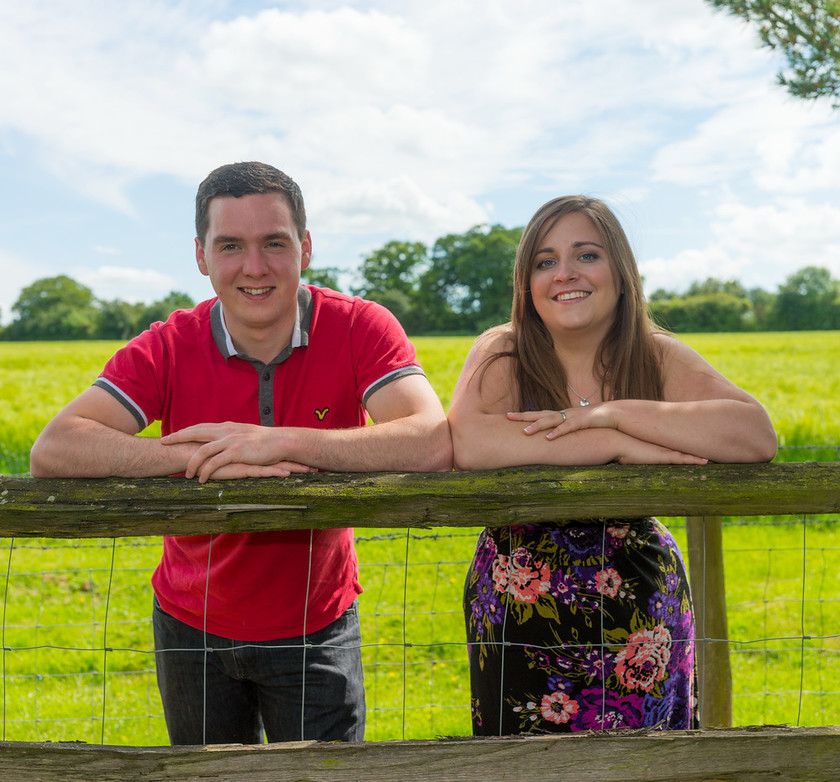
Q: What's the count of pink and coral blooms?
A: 5